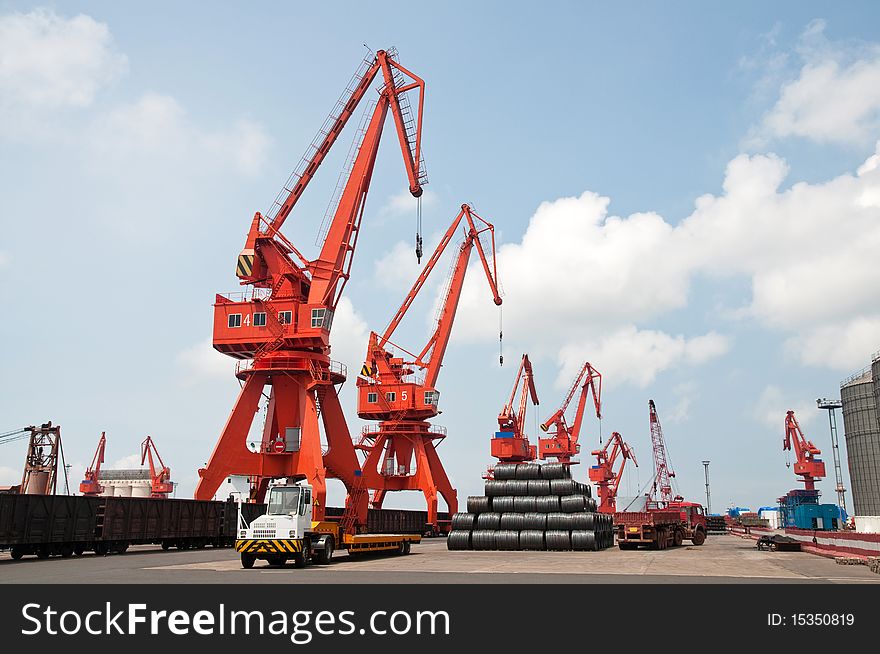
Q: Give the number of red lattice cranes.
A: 1